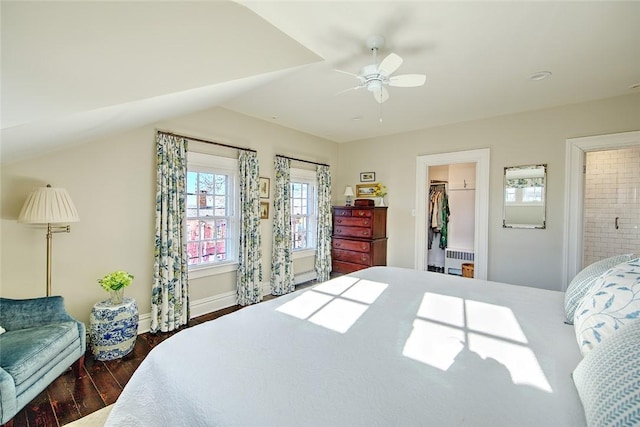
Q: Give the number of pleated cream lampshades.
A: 1